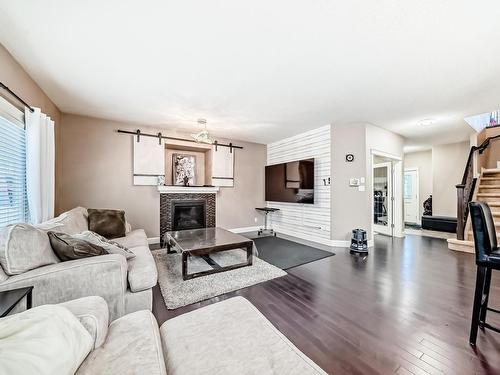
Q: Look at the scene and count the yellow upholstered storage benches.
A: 0